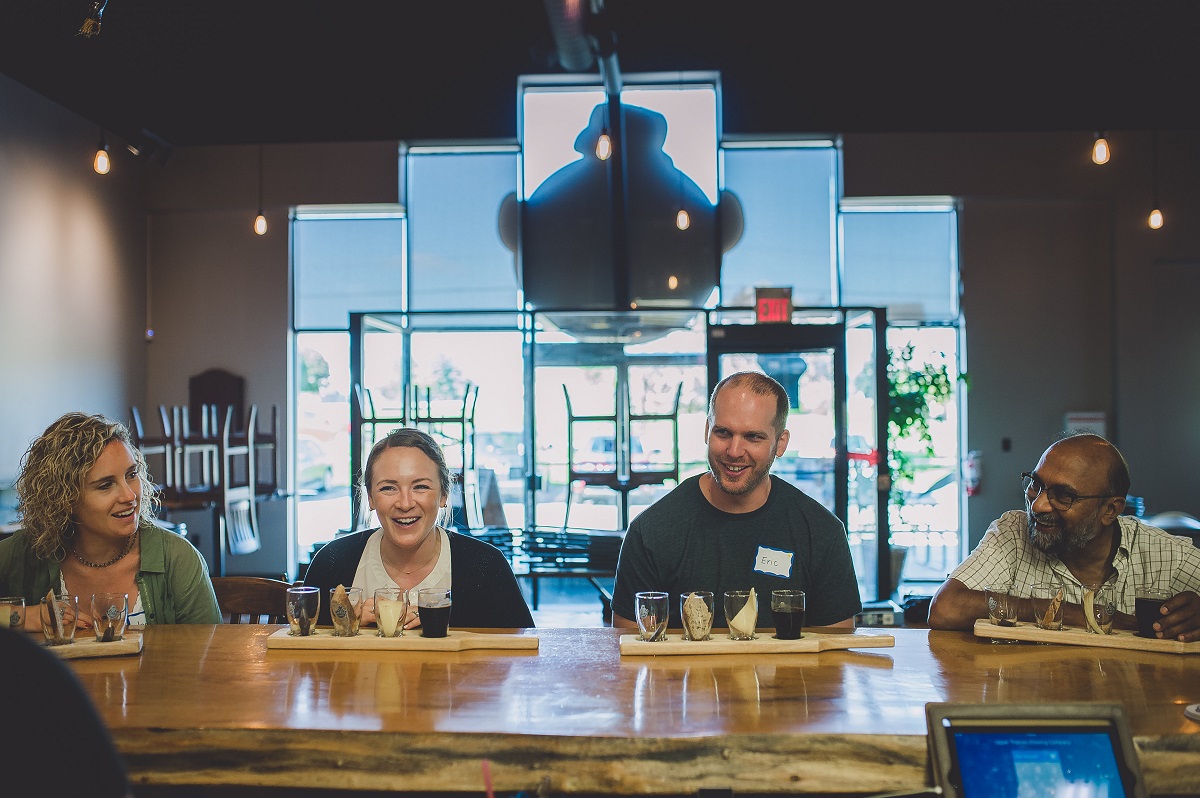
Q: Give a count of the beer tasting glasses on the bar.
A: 15